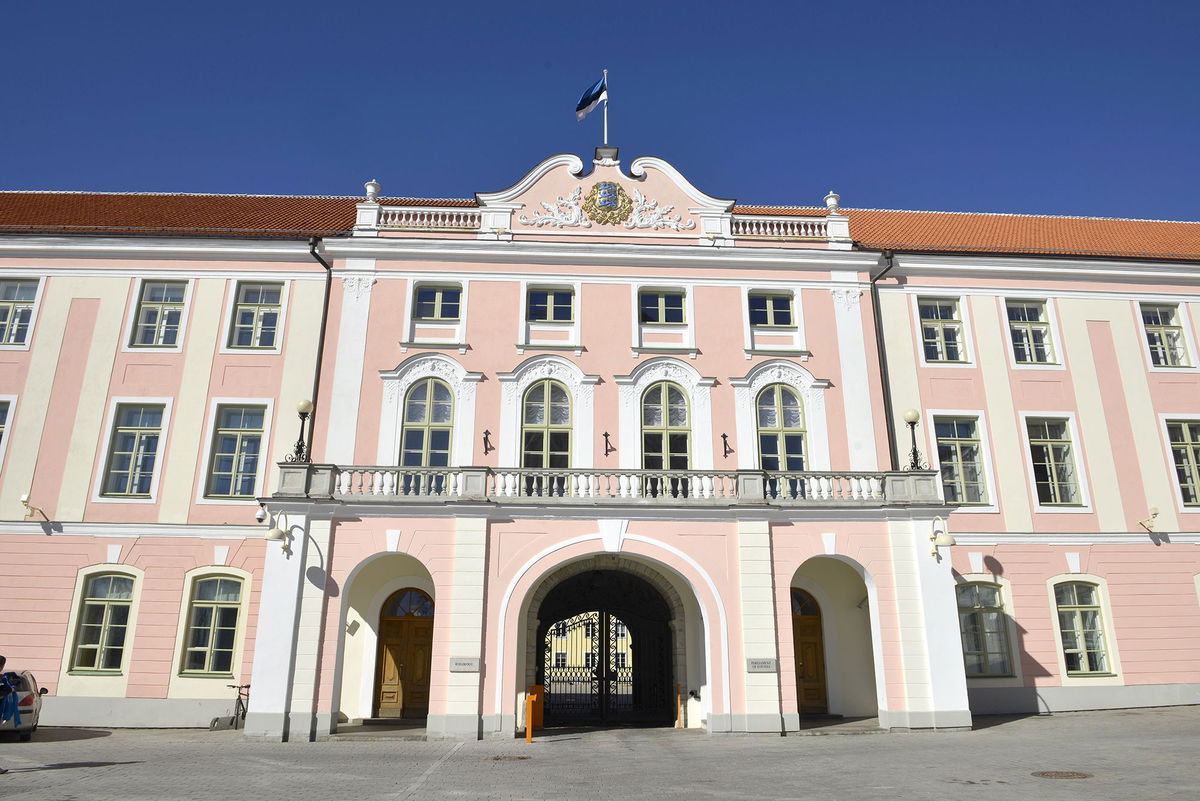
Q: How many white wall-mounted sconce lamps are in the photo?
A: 2